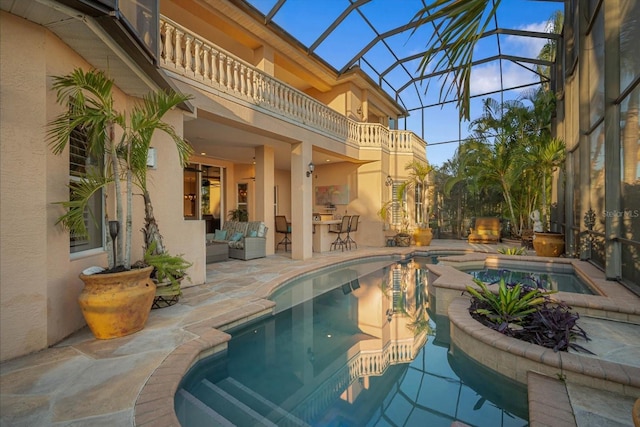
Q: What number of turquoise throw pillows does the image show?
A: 3